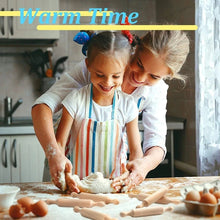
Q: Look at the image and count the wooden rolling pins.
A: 6